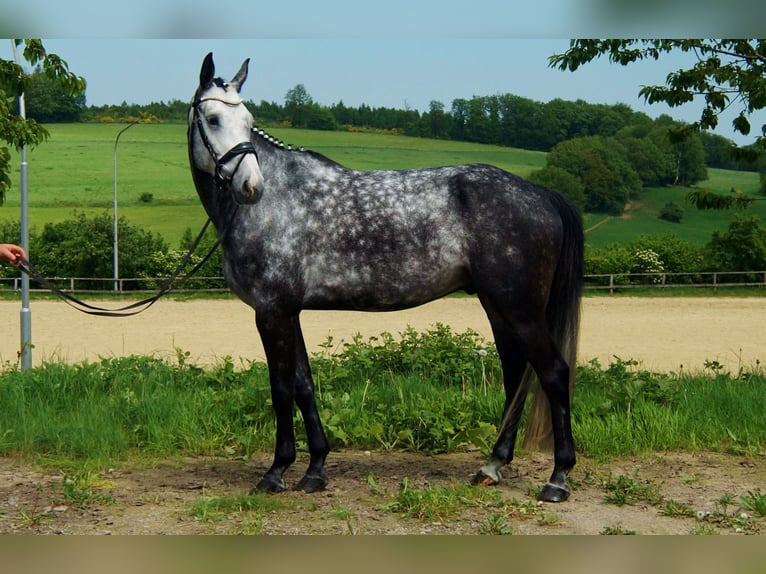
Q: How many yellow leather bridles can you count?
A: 0